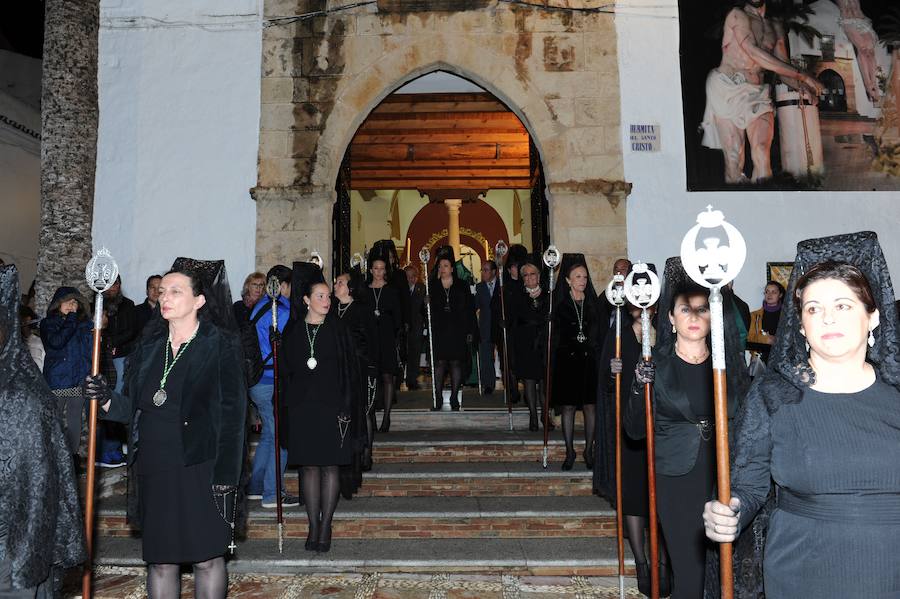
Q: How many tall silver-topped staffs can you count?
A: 10